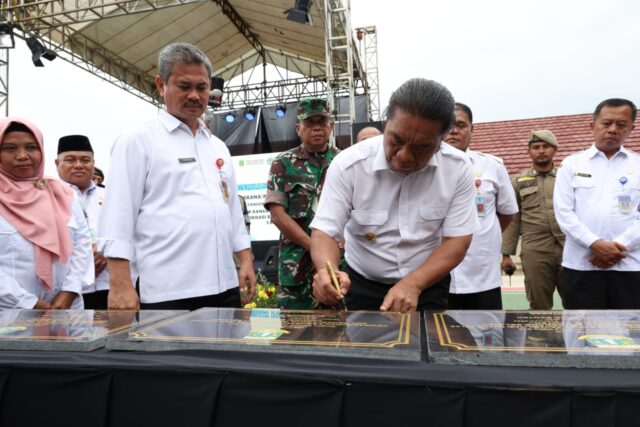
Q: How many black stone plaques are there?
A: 3